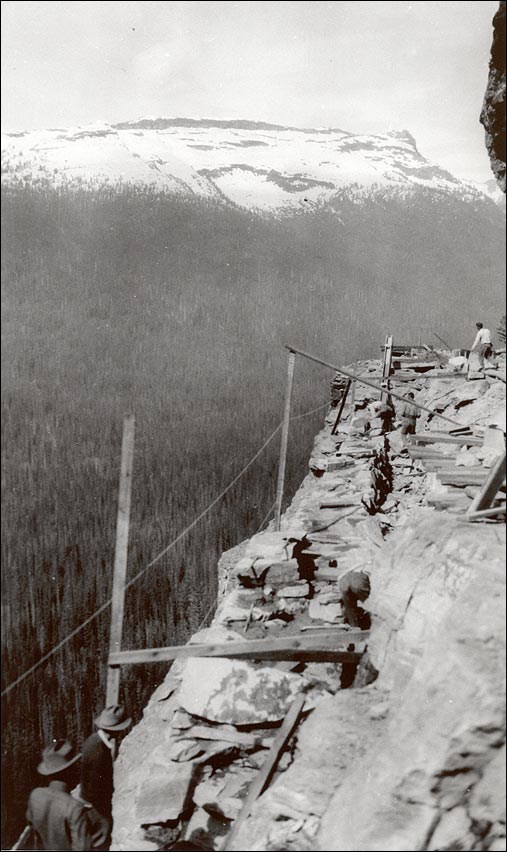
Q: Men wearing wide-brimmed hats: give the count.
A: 2